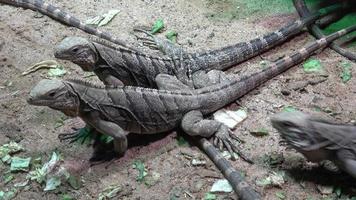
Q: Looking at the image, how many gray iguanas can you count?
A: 3